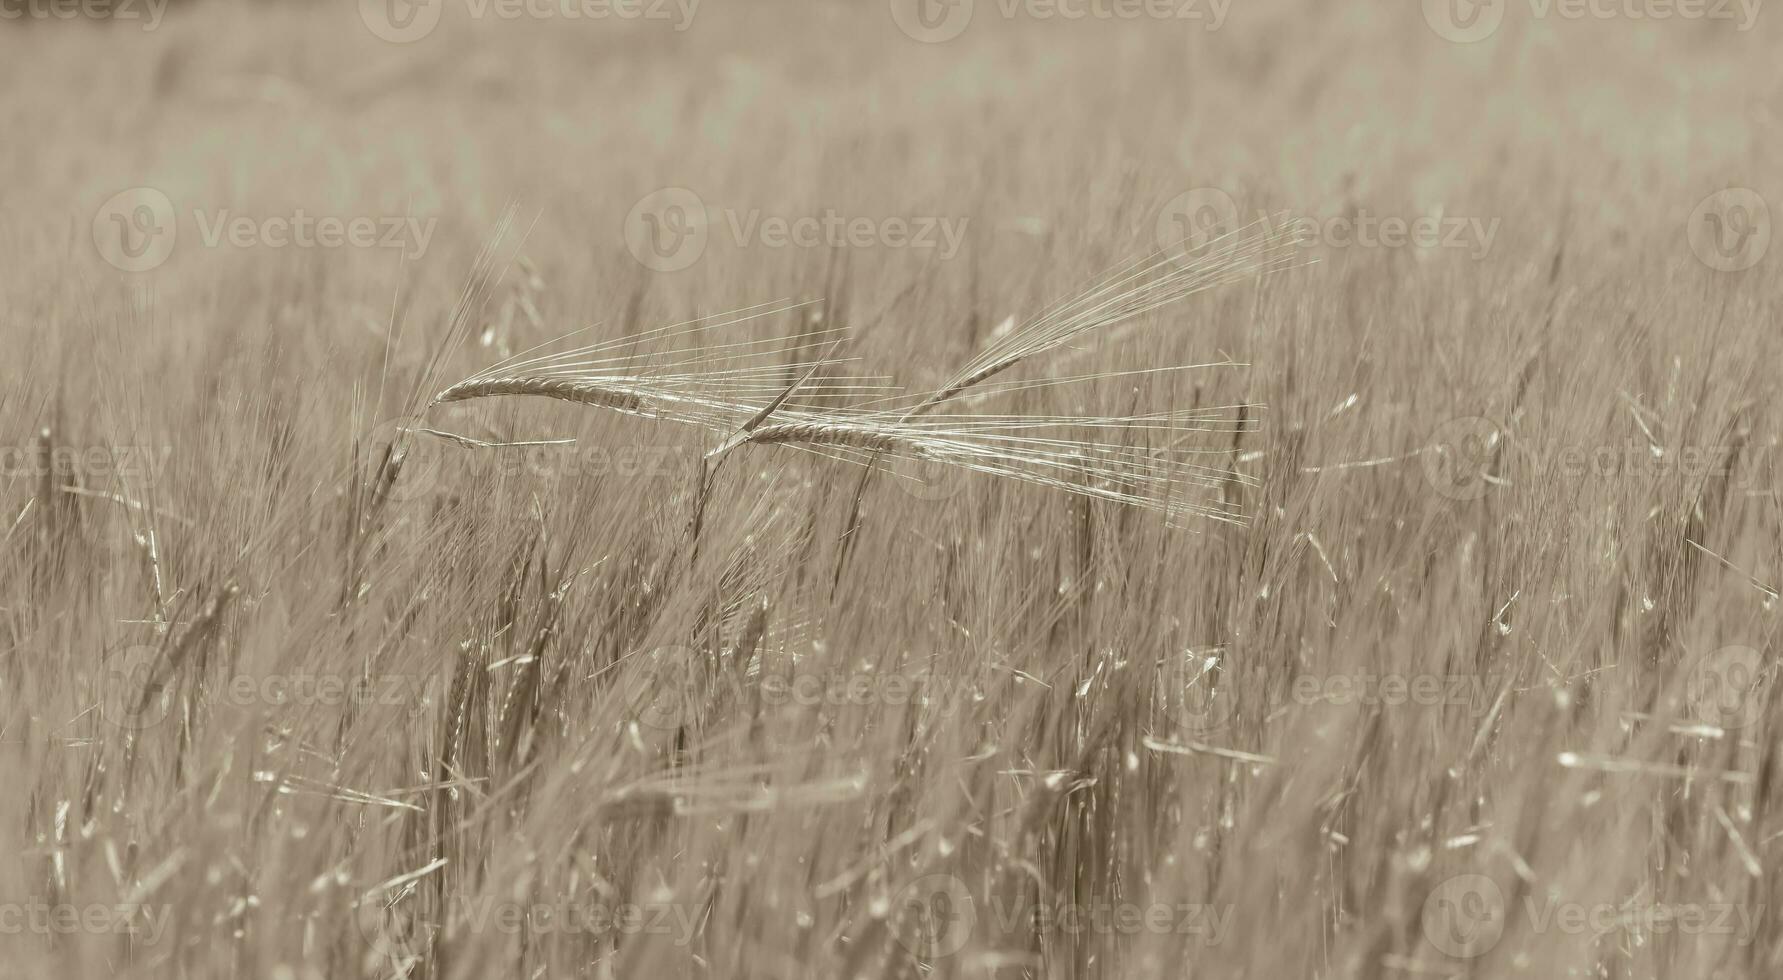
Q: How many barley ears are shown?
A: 3